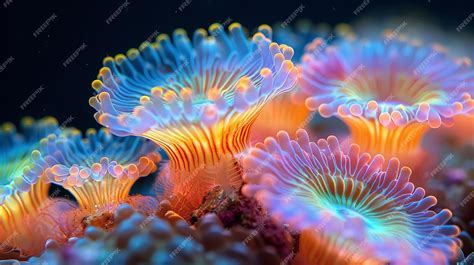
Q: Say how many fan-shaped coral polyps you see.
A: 5